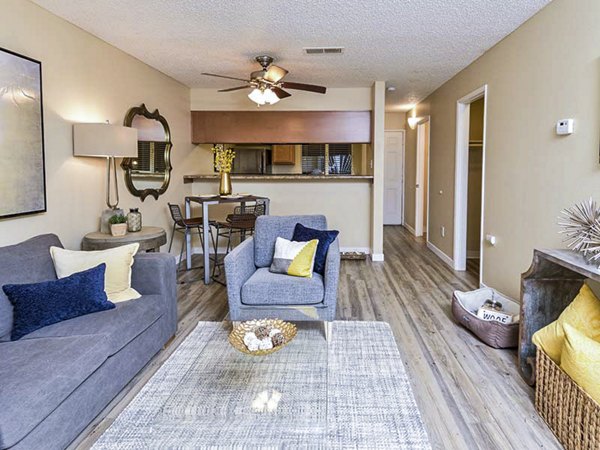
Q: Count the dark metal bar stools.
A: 3